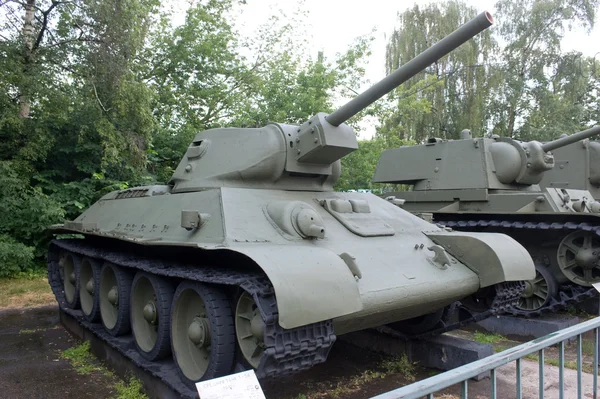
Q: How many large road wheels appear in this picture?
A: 5